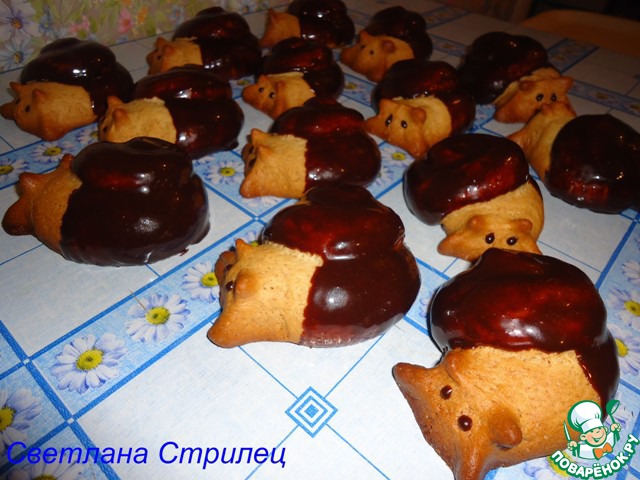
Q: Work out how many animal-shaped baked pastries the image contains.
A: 14